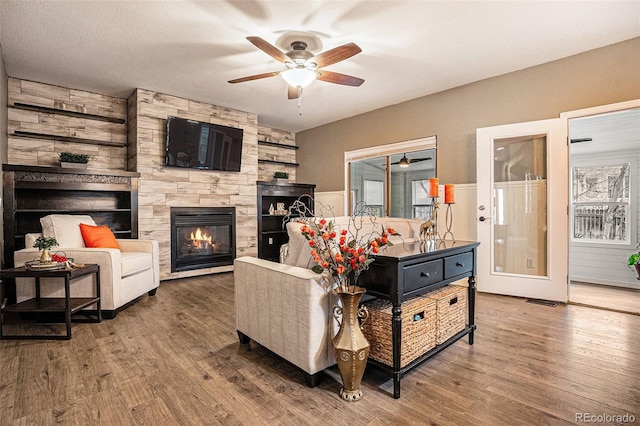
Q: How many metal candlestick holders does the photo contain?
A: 2